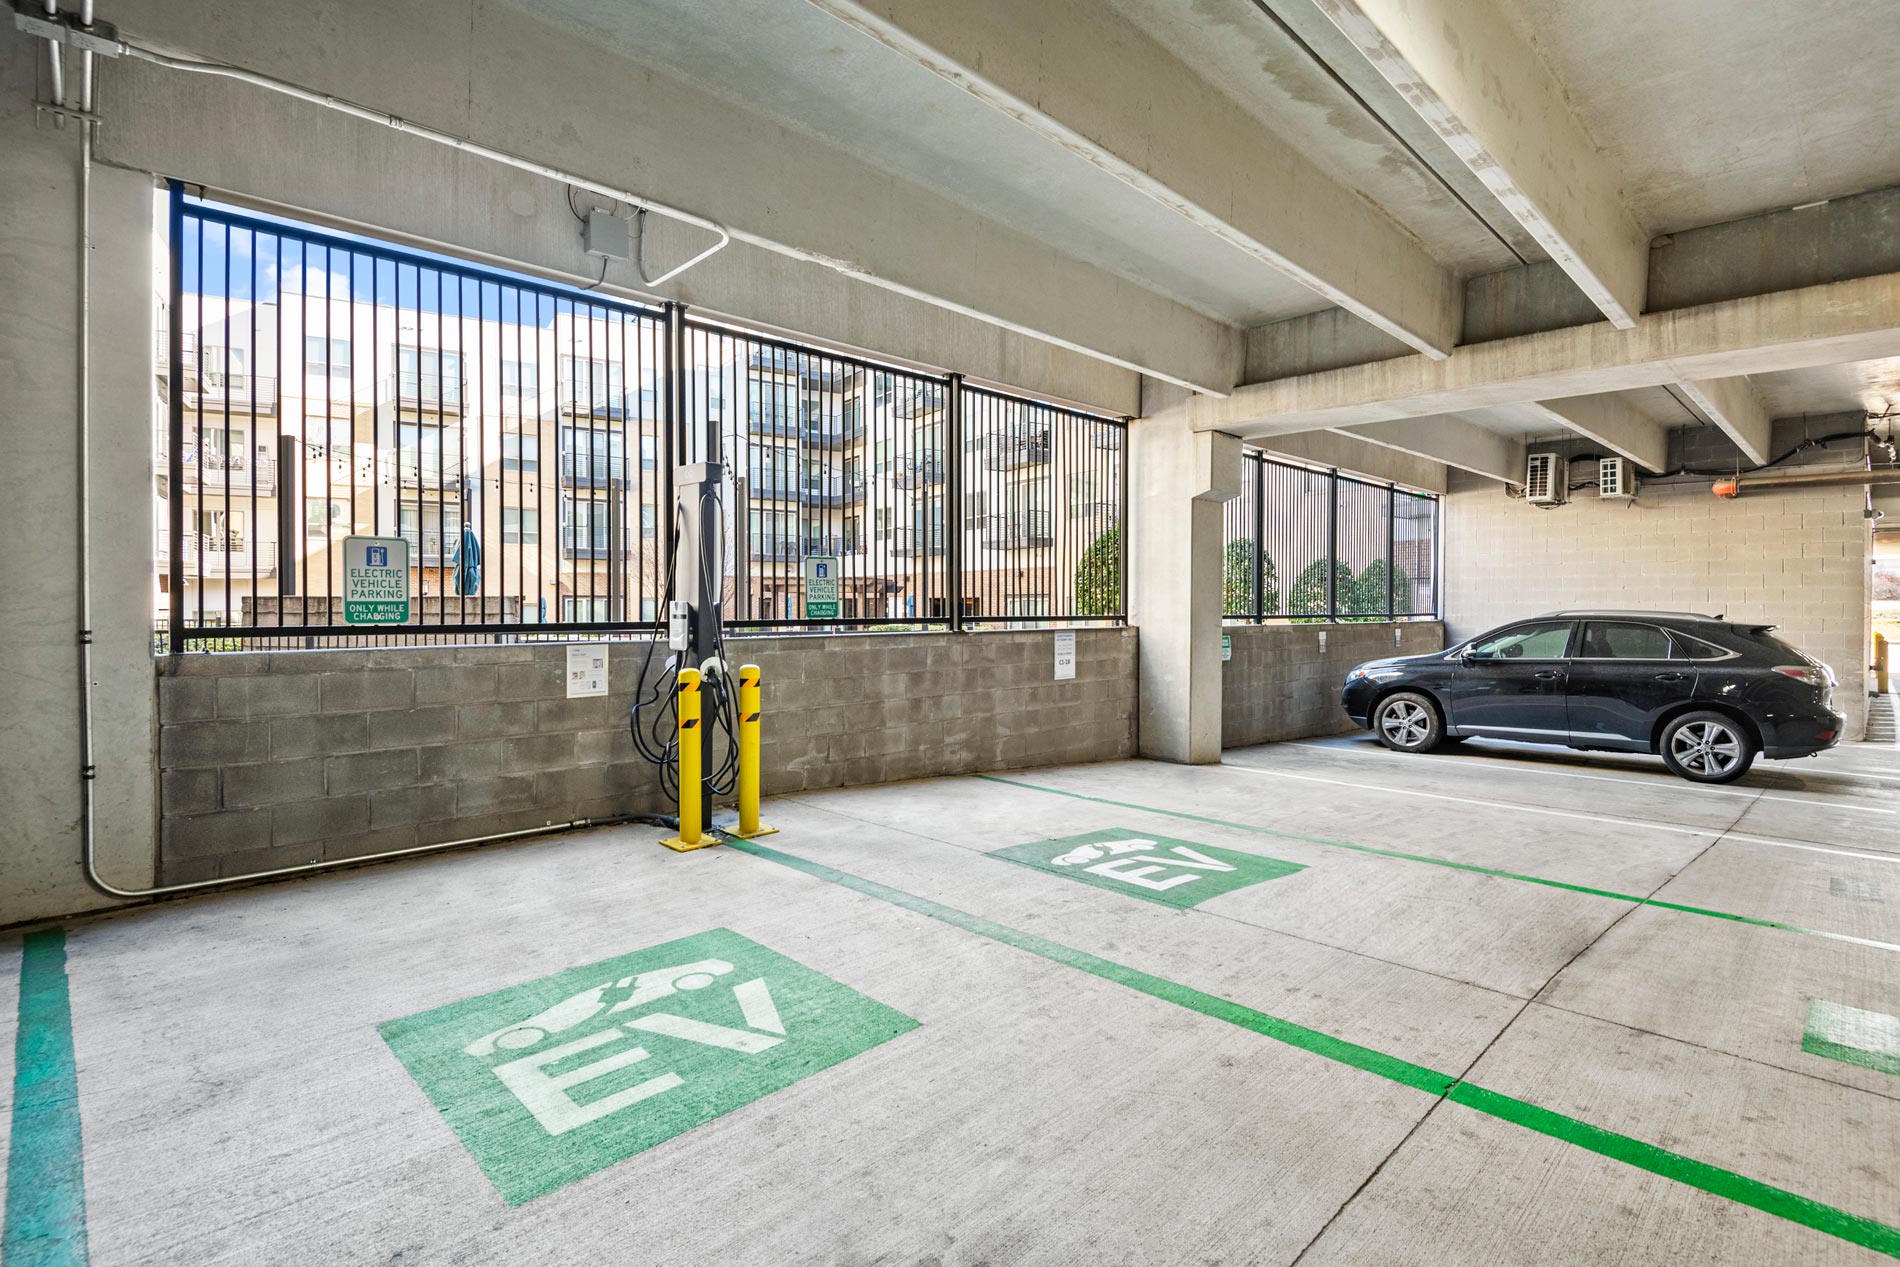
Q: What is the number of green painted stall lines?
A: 3